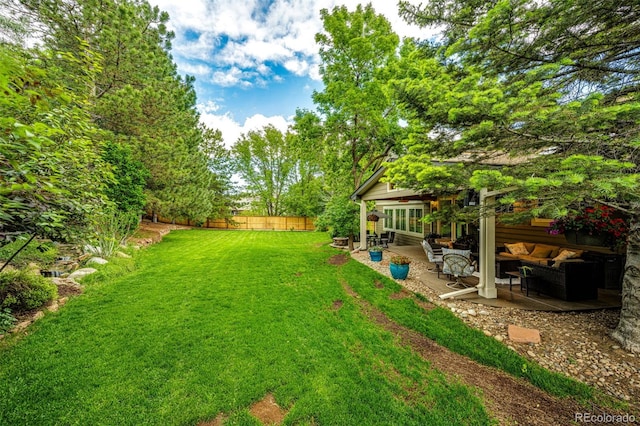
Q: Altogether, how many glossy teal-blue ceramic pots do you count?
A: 2